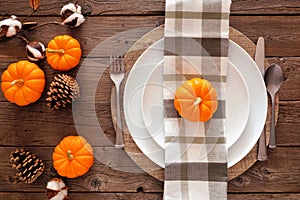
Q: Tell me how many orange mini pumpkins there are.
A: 4